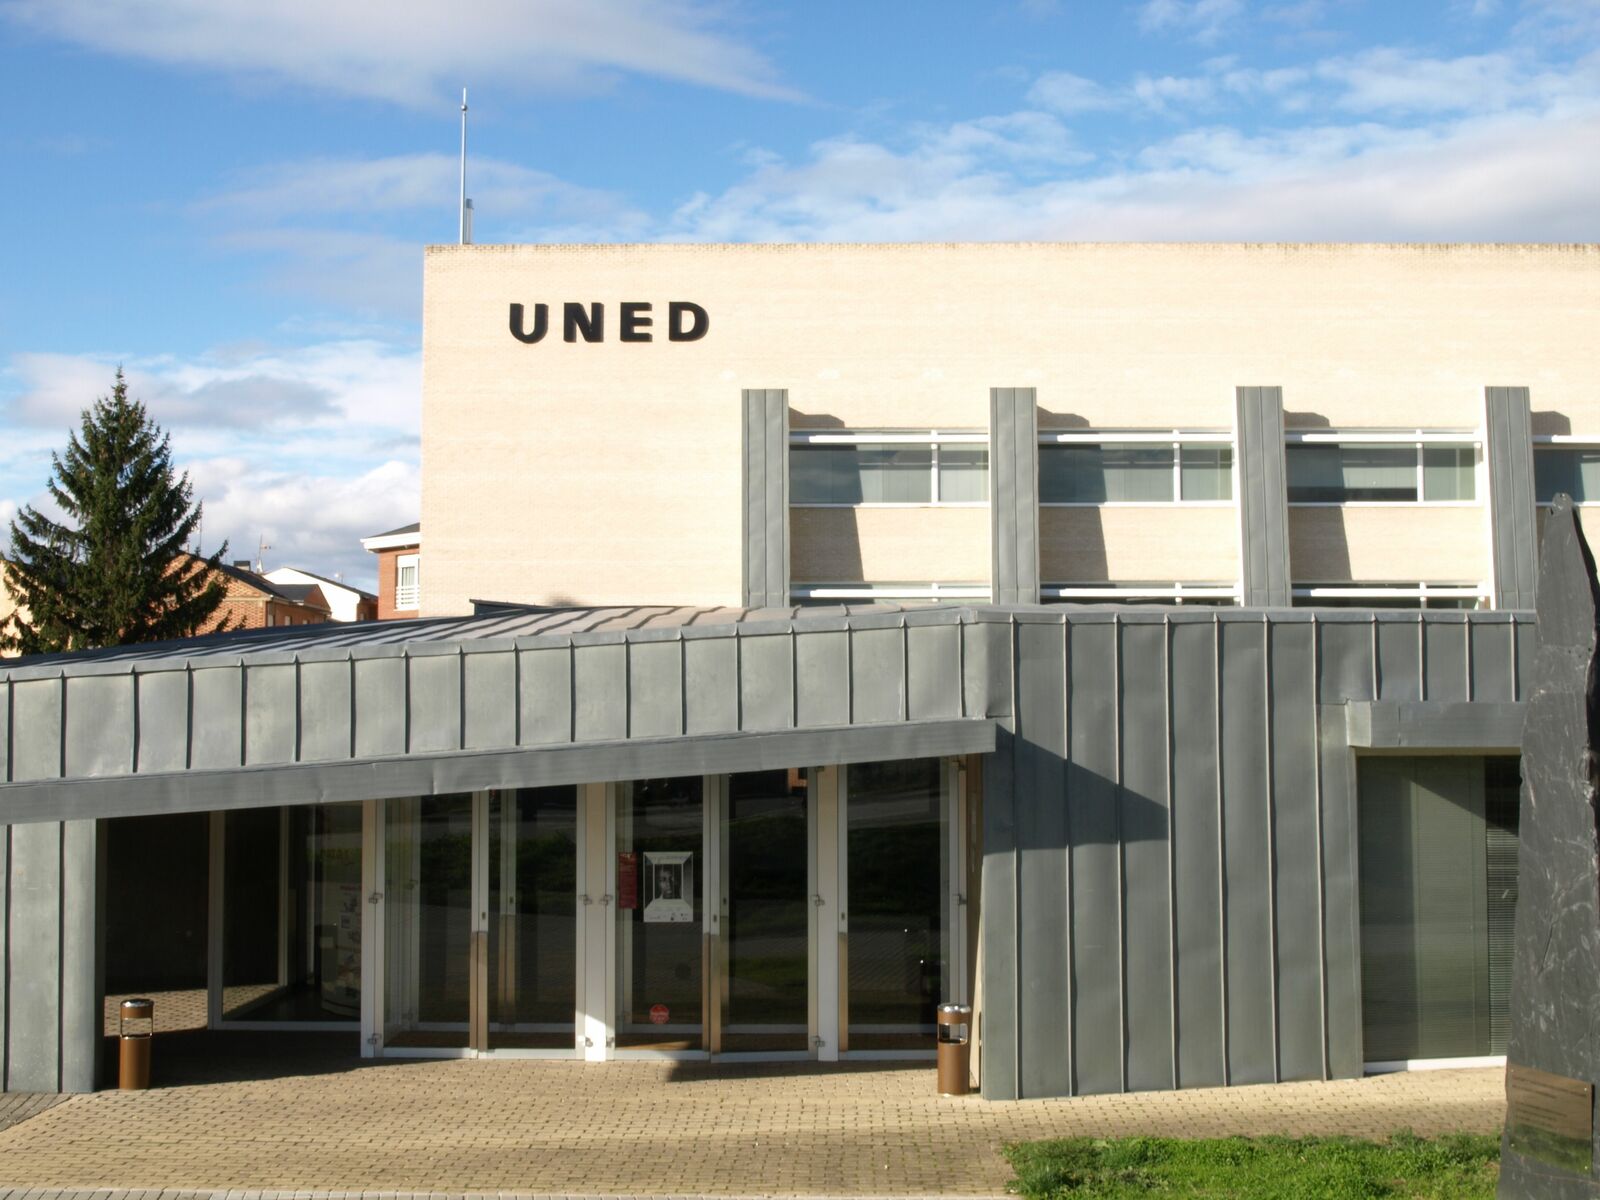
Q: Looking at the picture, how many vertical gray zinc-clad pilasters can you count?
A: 4